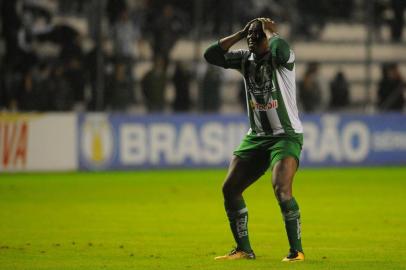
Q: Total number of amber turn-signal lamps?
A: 0